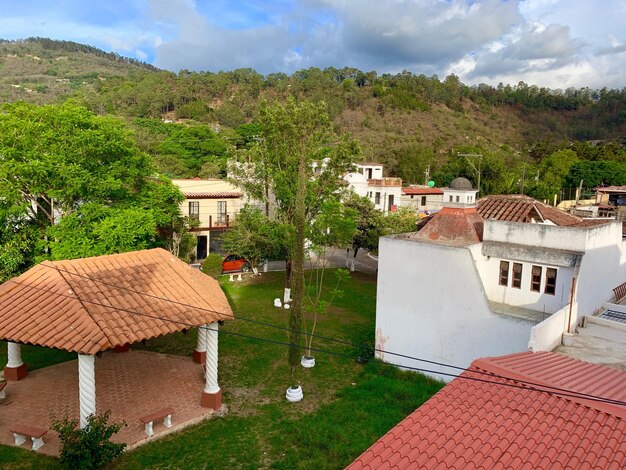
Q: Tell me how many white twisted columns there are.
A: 4